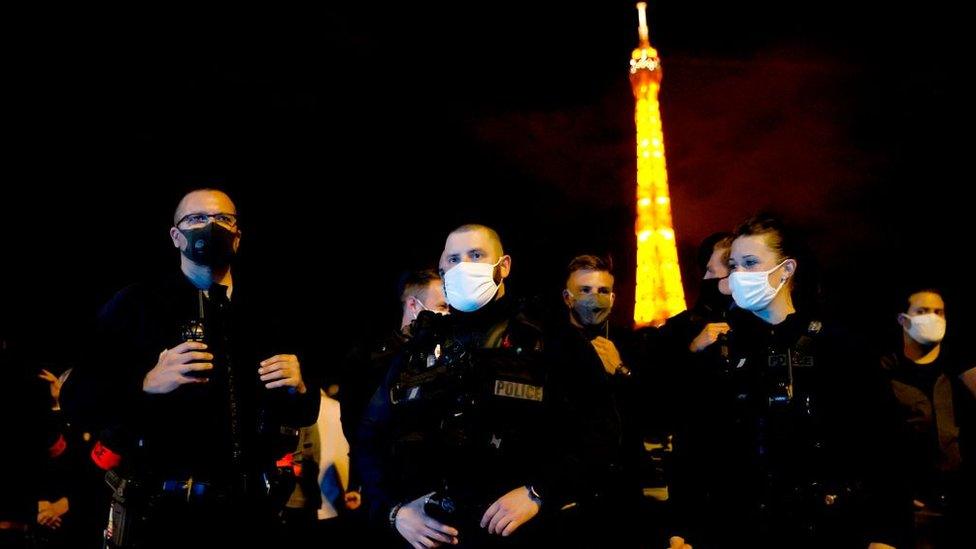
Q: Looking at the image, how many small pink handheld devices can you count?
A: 0